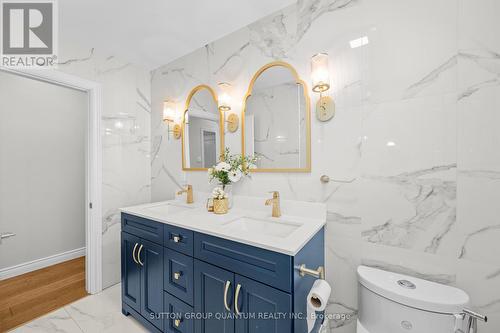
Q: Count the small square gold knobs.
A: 3